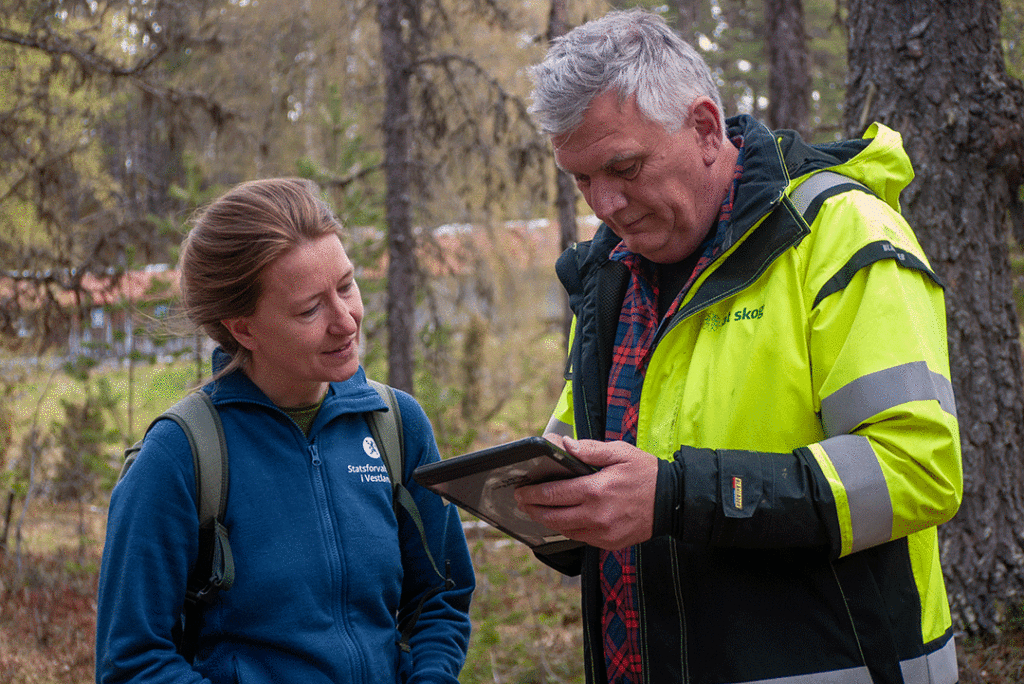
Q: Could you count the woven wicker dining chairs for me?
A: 0